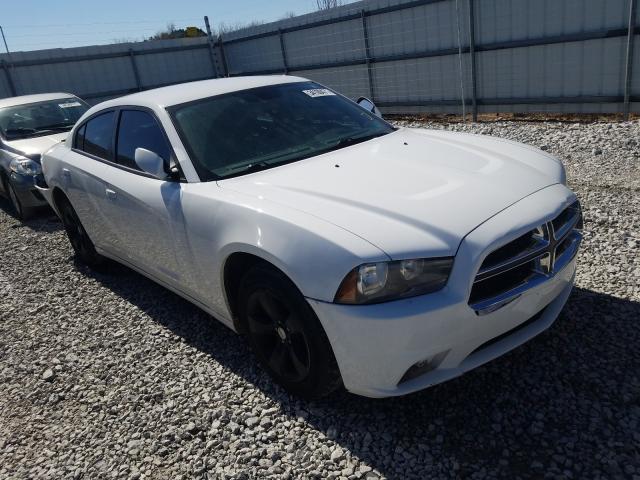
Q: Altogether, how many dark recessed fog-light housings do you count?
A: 1